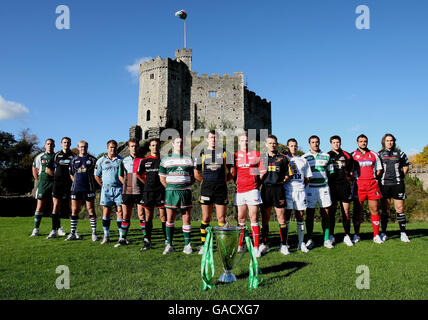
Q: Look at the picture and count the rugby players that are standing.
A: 15